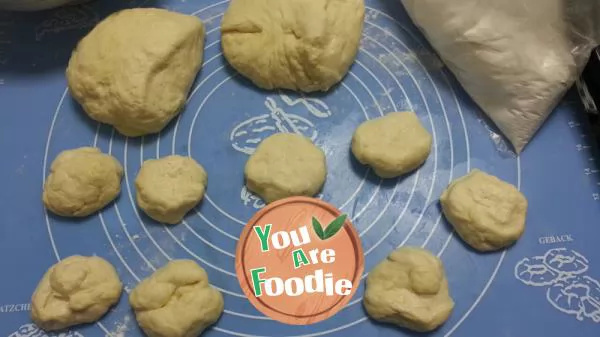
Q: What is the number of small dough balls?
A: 8